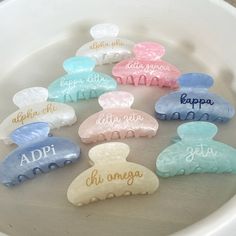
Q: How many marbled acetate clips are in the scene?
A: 9